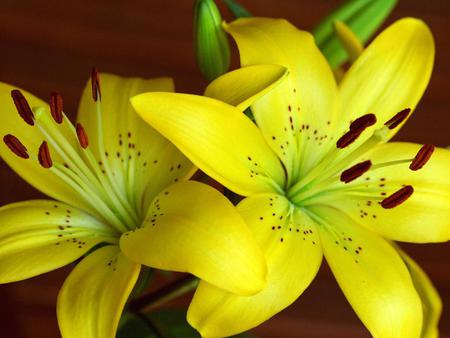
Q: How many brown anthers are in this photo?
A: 12